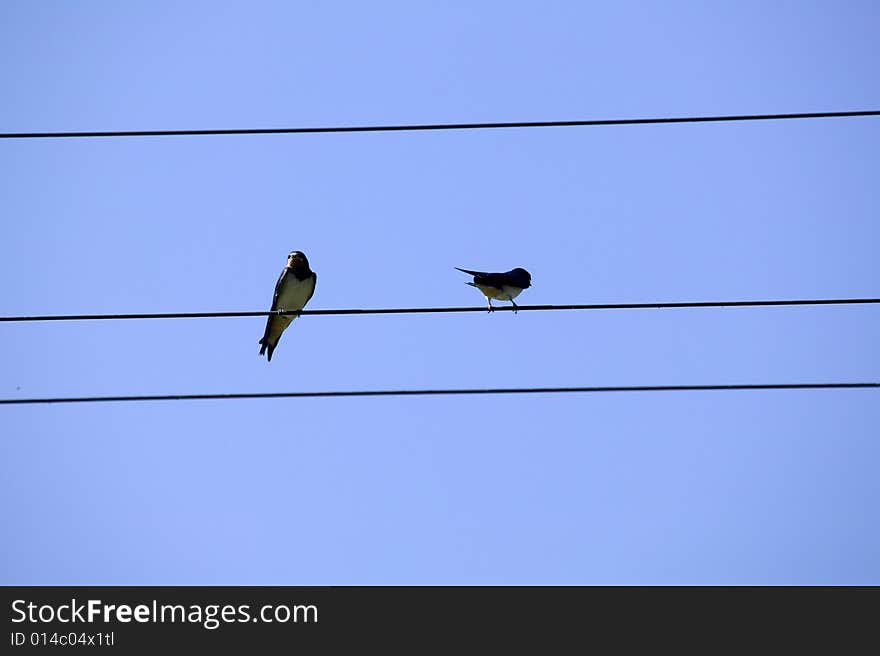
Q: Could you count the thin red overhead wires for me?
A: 0